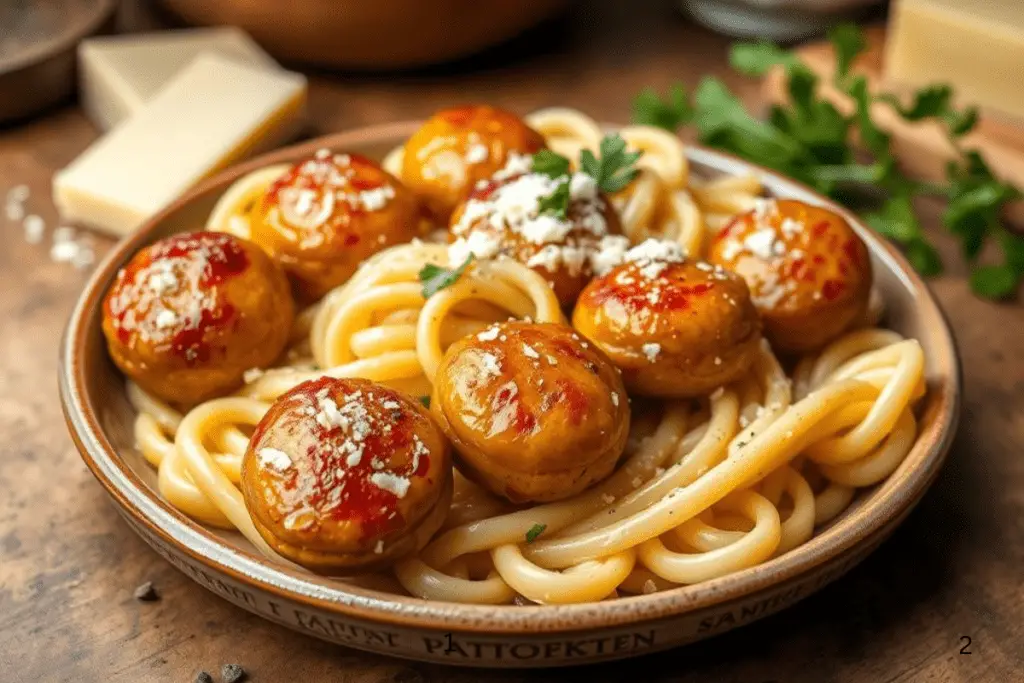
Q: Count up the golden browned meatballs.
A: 8